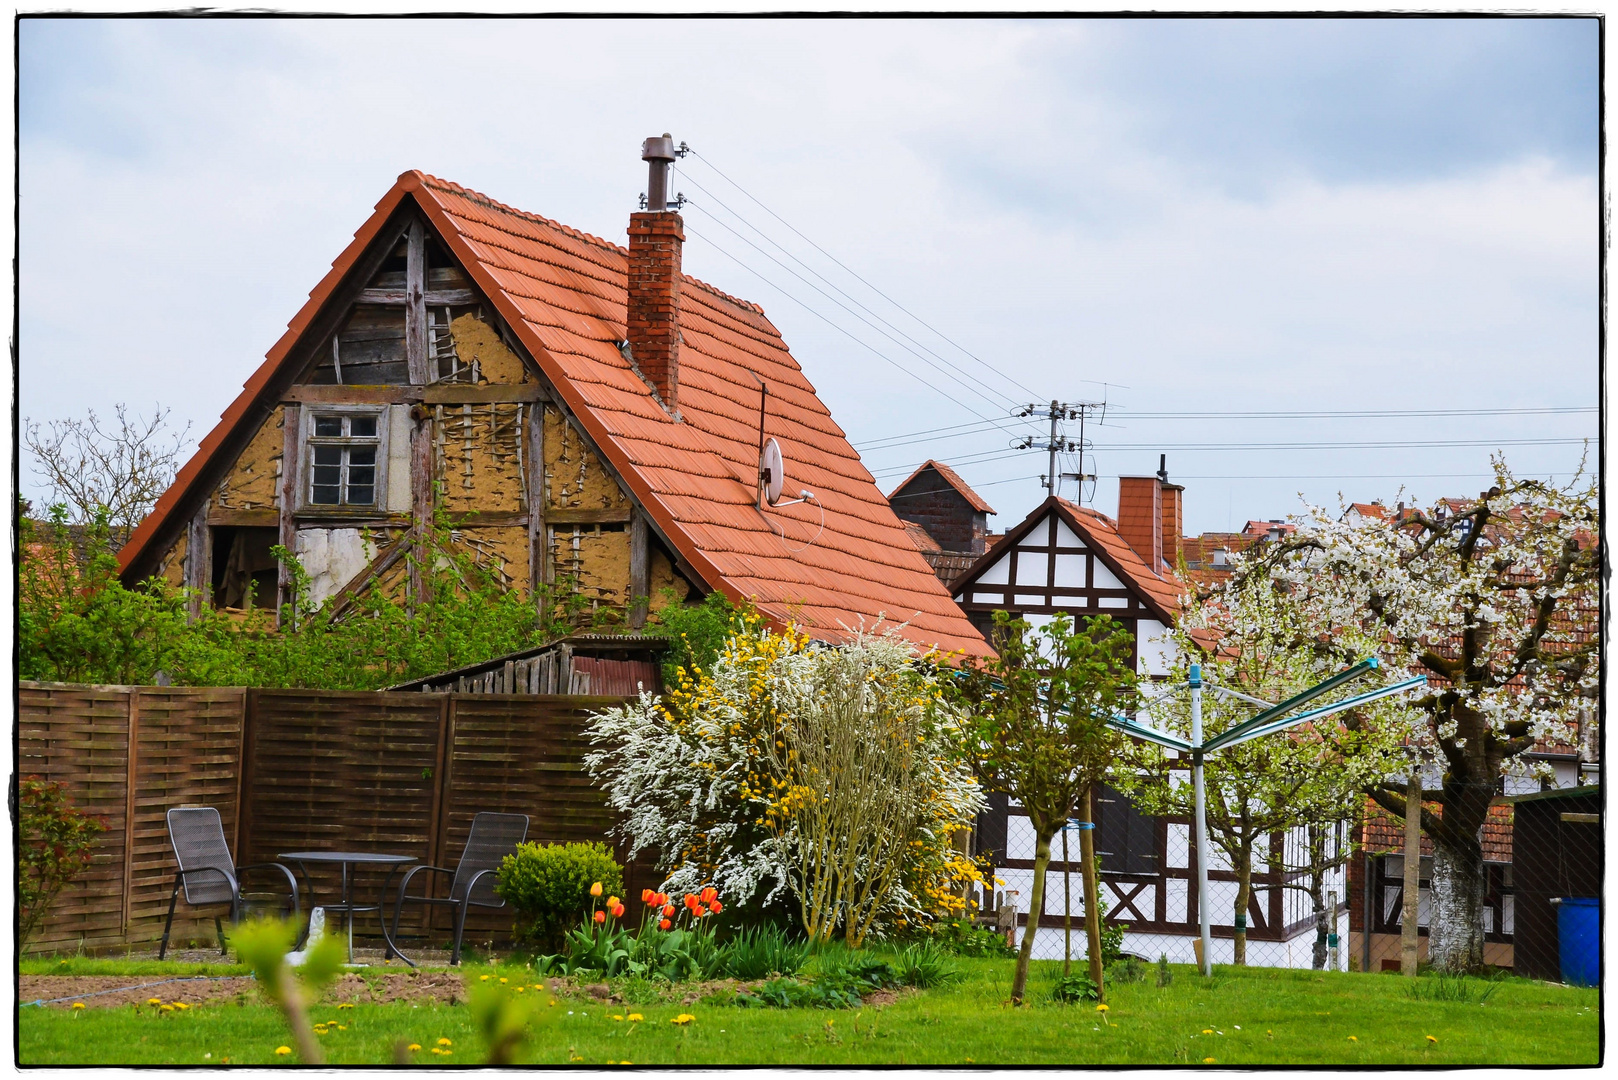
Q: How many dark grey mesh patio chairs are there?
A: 2